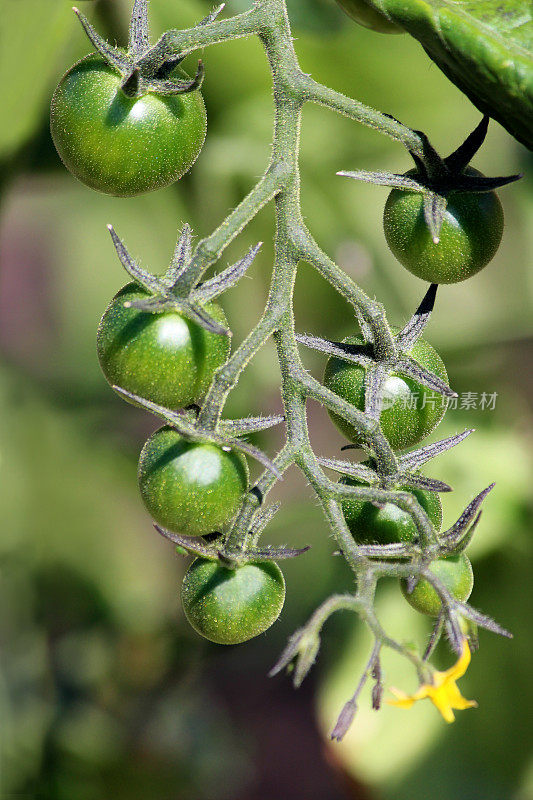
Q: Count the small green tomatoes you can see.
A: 8